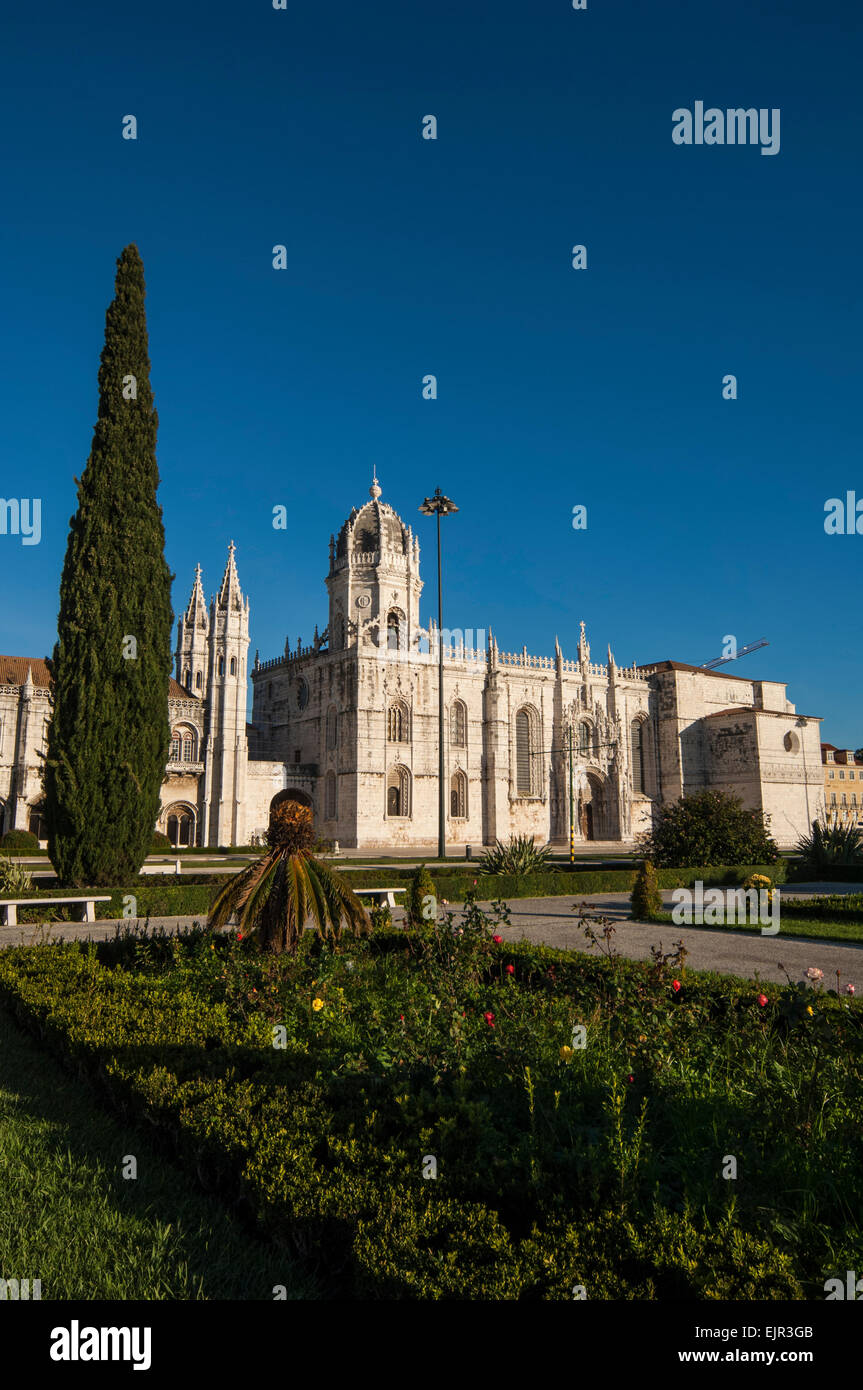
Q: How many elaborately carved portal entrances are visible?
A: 1